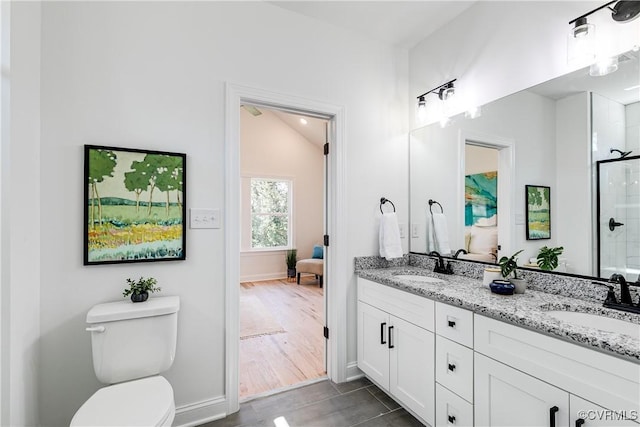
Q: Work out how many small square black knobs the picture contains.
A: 3